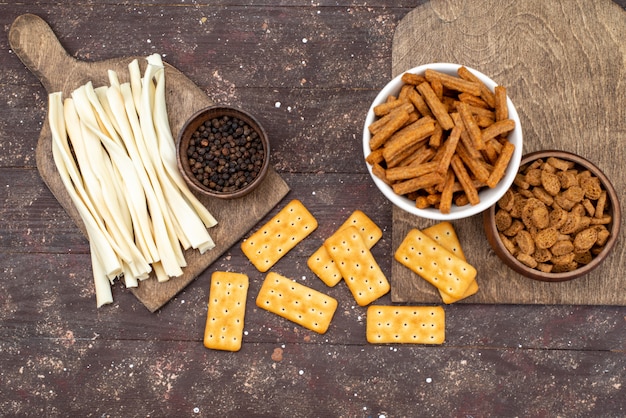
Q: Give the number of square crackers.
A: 8